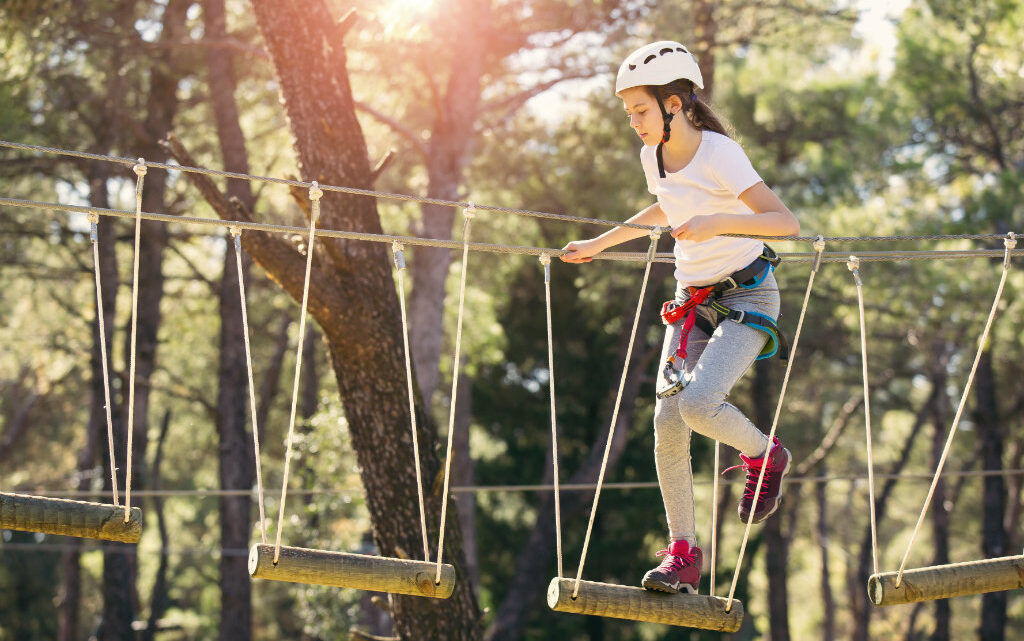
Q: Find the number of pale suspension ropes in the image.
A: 12